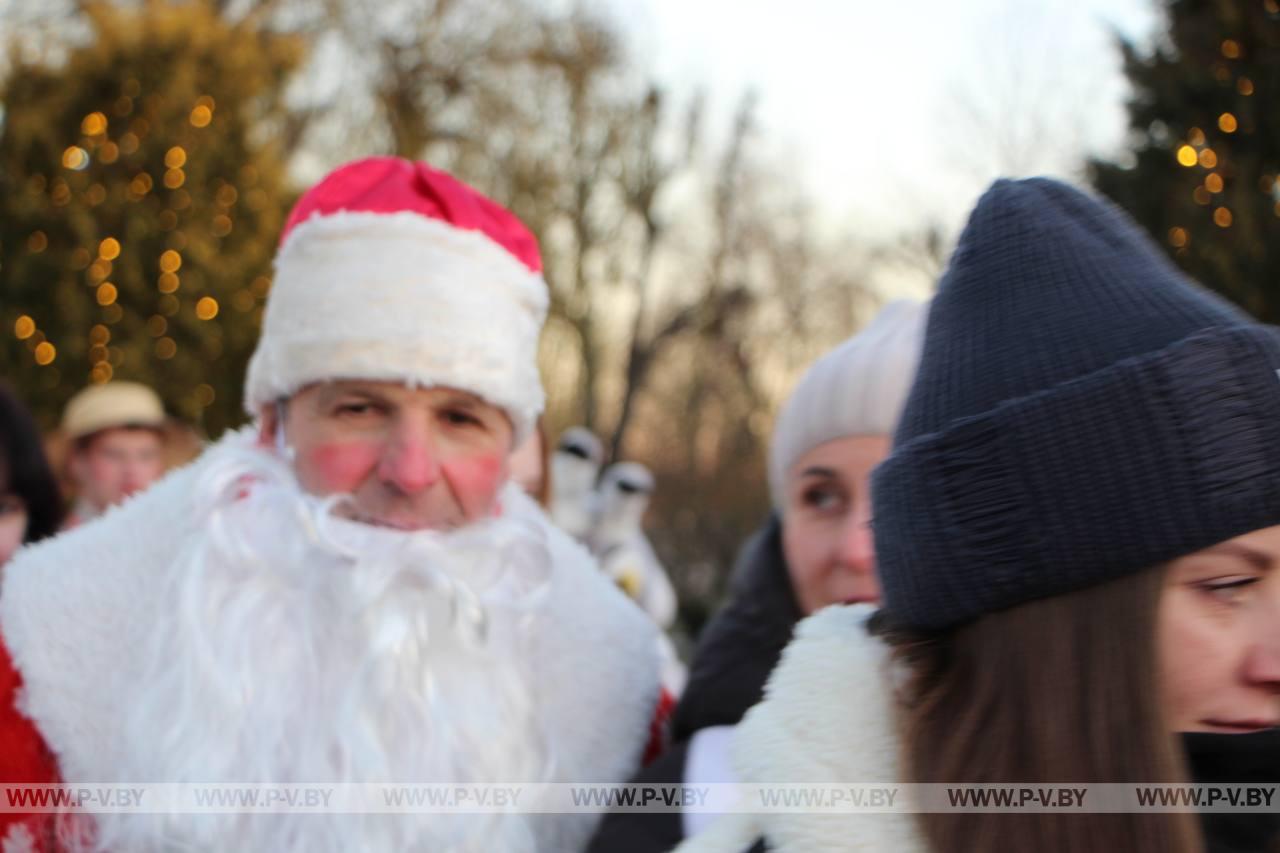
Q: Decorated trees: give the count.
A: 2